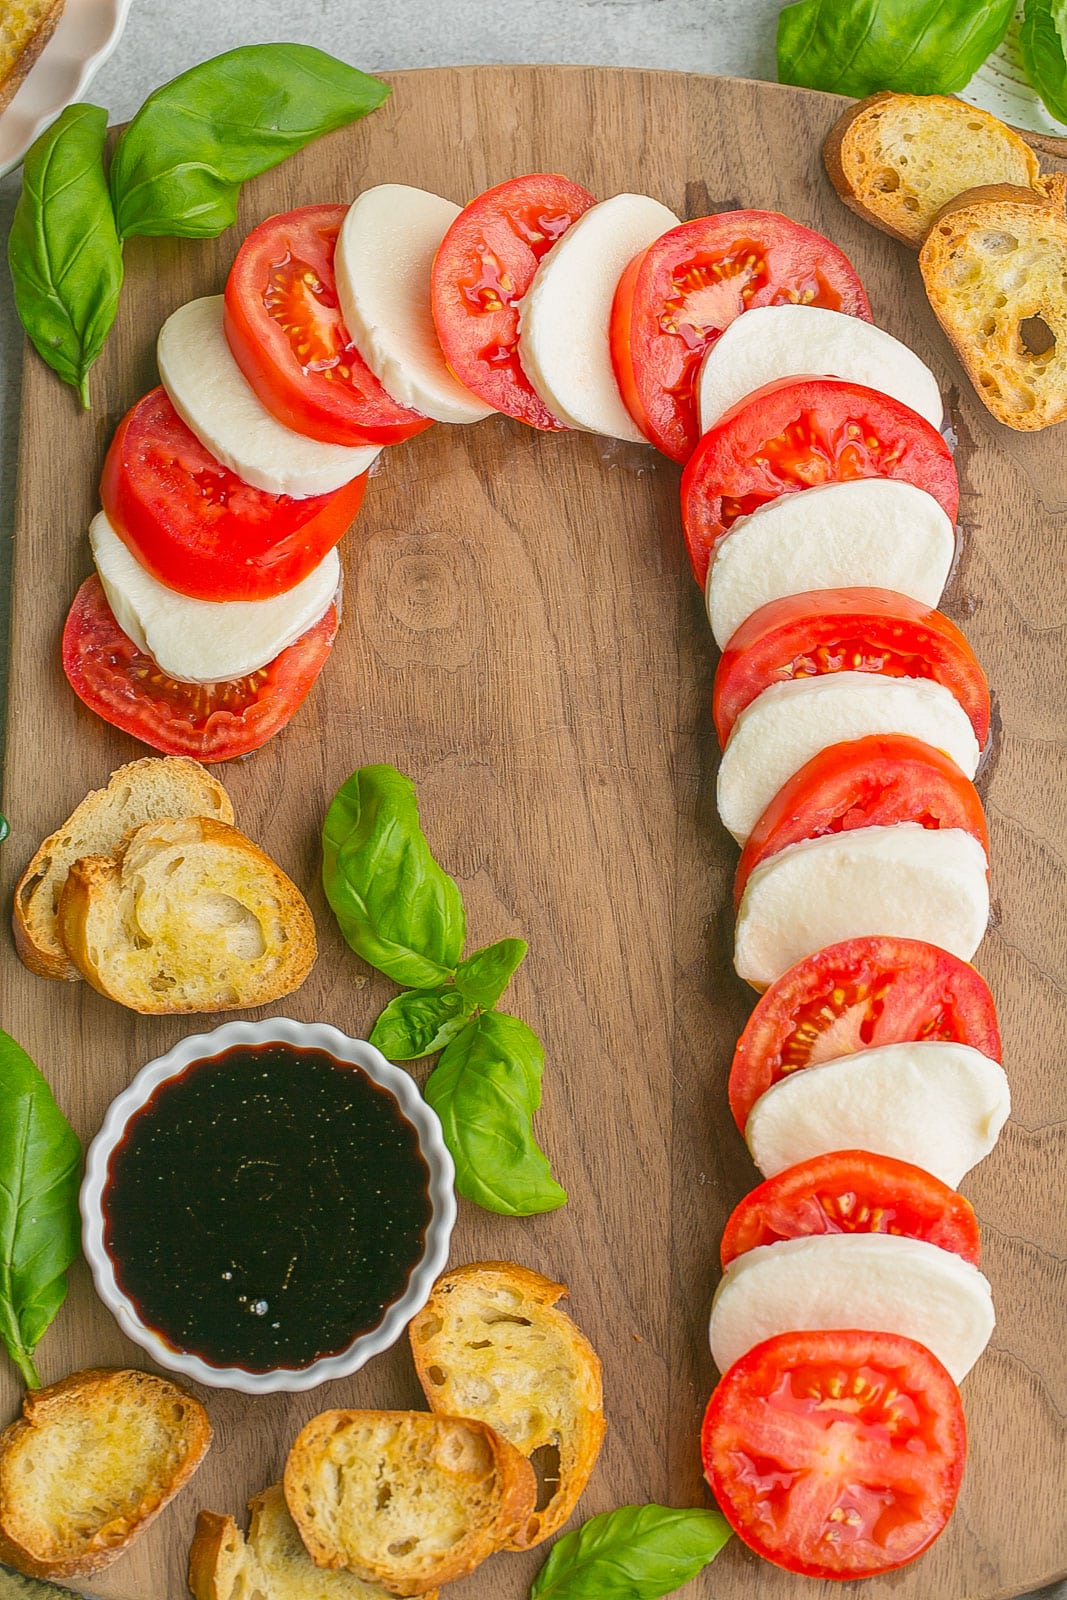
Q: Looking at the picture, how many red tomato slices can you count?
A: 11